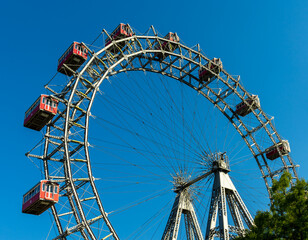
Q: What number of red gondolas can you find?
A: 8